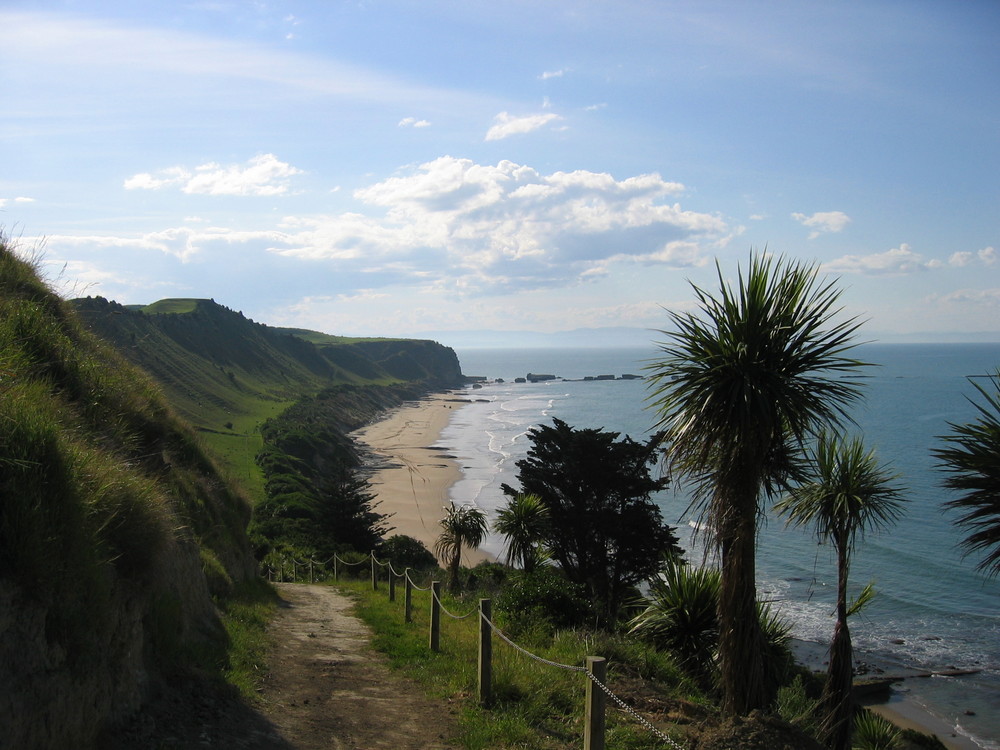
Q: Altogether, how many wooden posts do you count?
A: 11